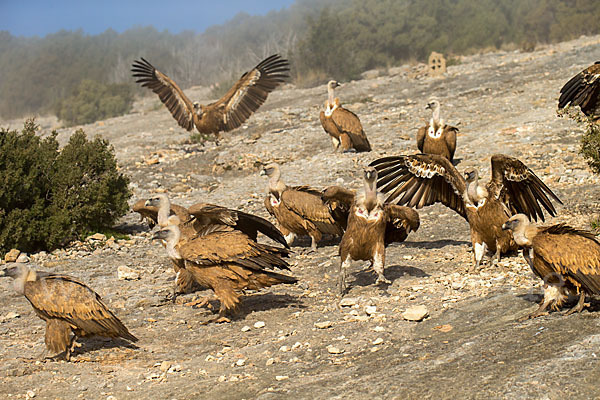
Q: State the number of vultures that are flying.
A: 1